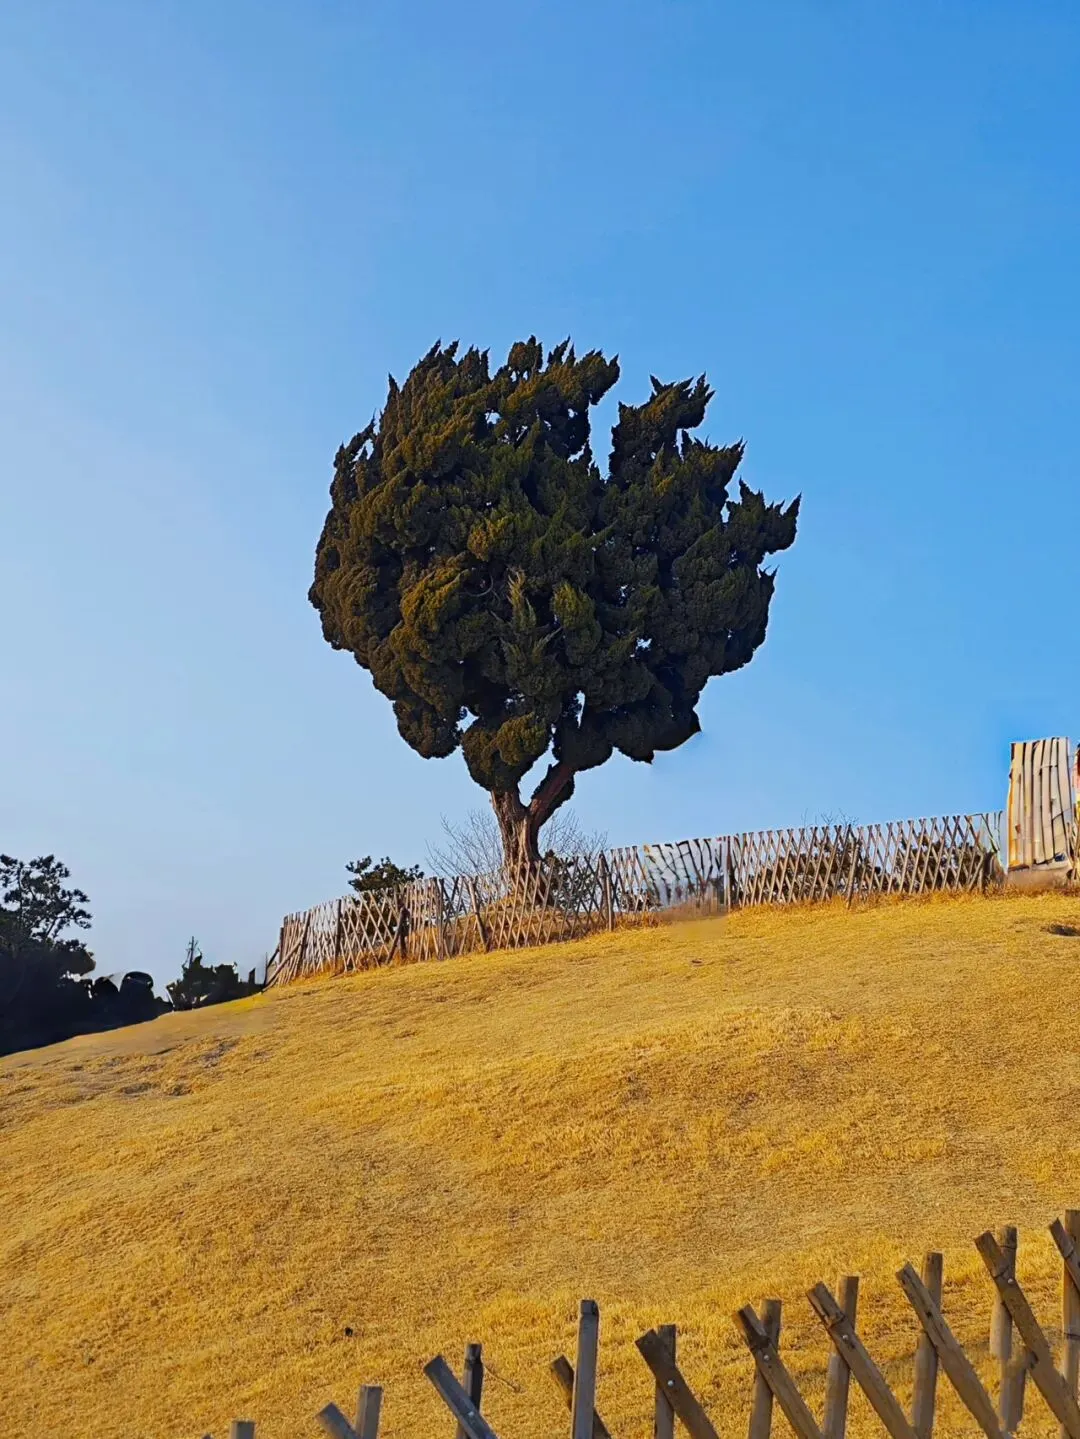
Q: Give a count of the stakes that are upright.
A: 10